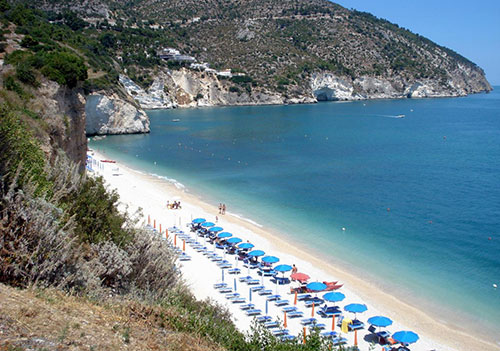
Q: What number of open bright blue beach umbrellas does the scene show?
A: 14